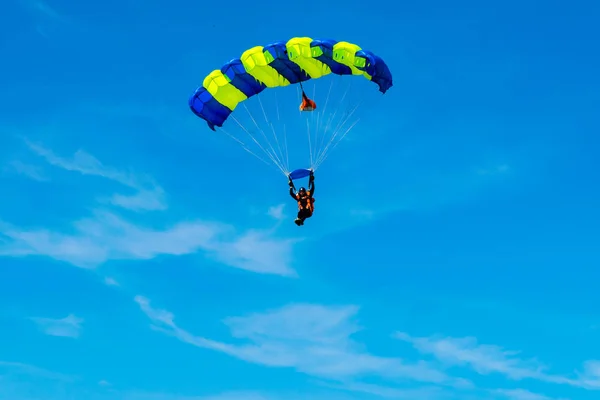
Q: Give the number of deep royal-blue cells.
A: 5